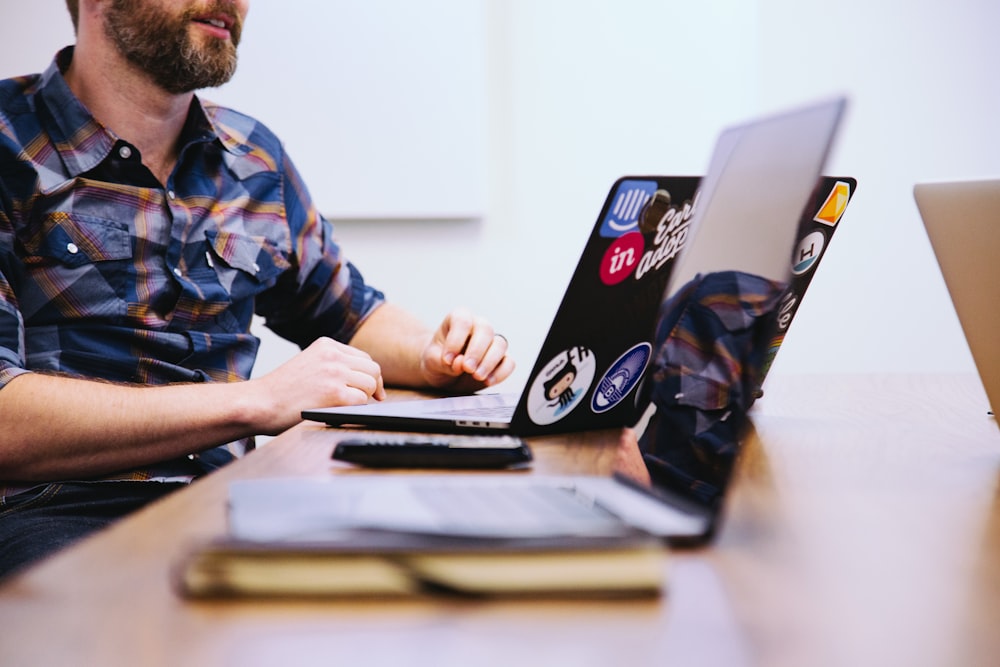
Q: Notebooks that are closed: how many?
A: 1